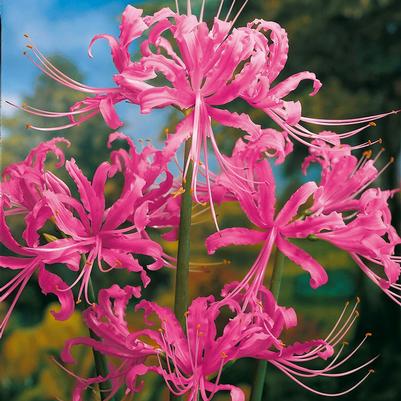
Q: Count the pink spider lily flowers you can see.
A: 4